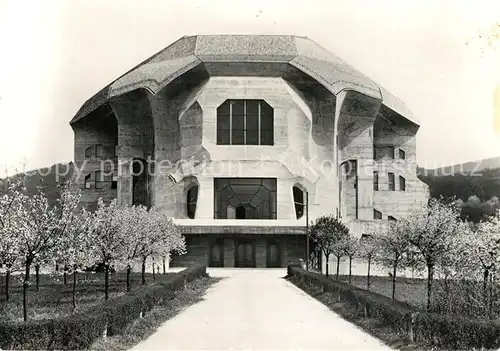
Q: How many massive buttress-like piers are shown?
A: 2